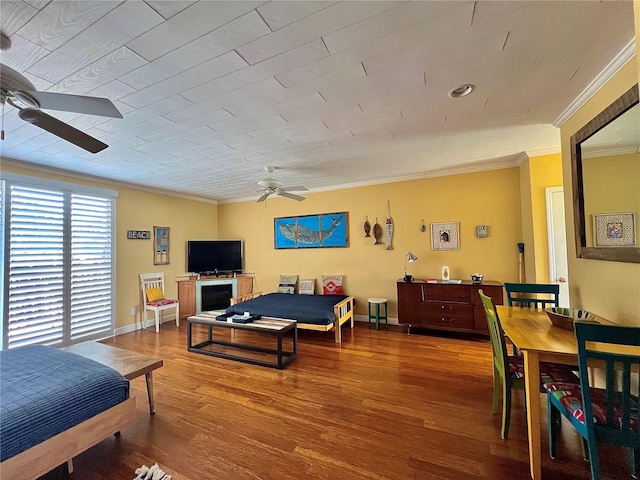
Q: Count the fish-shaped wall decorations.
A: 3